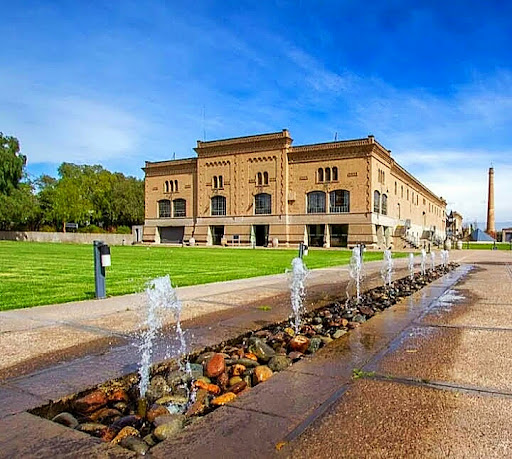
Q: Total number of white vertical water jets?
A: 8